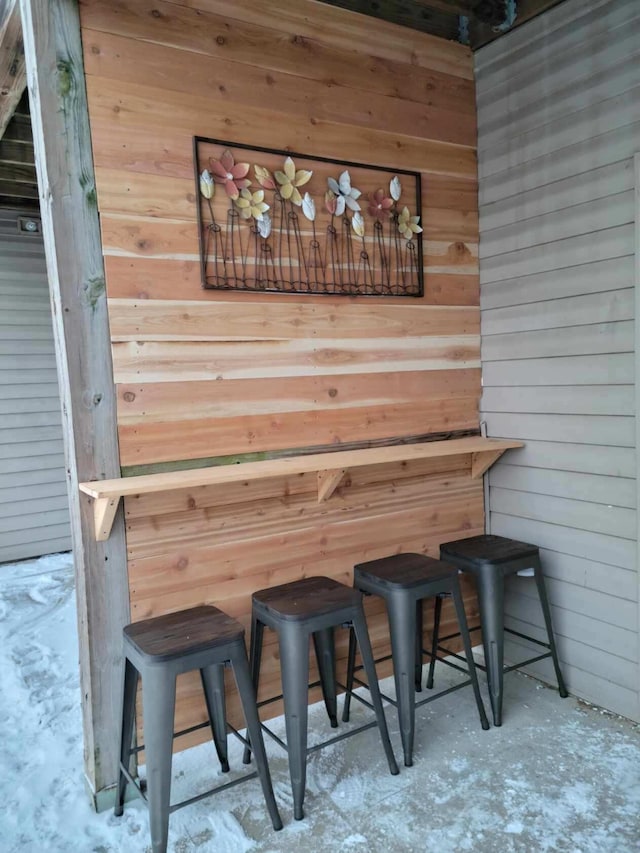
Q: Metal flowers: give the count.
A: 13